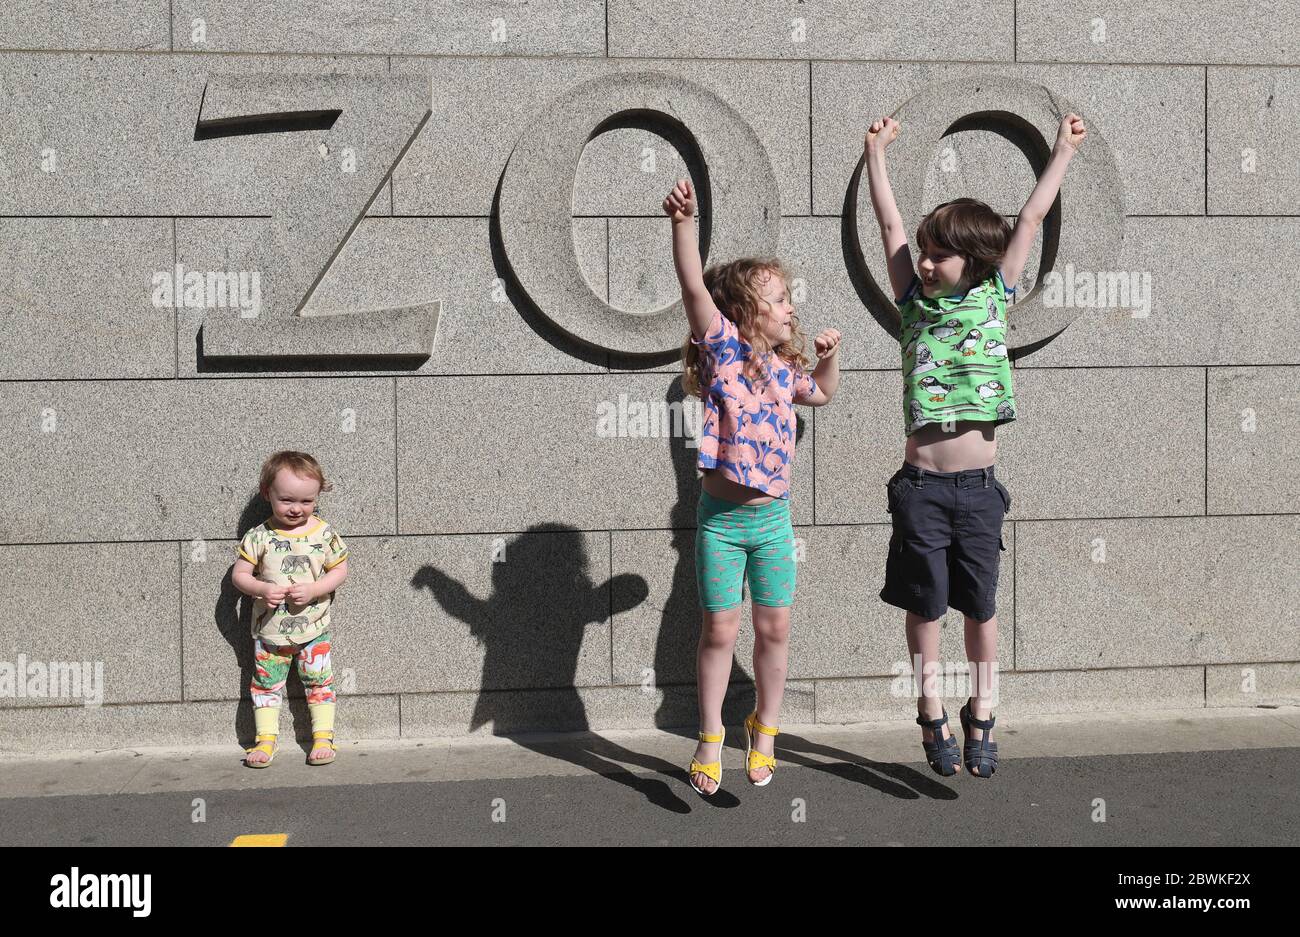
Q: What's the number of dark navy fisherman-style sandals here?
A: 2